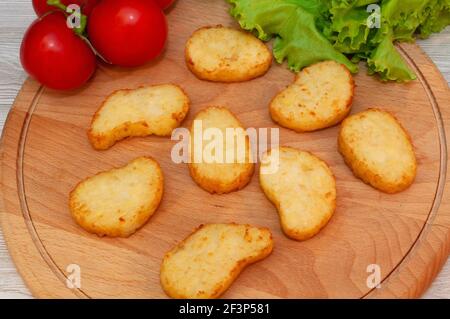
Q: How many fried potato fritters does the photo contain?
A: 8